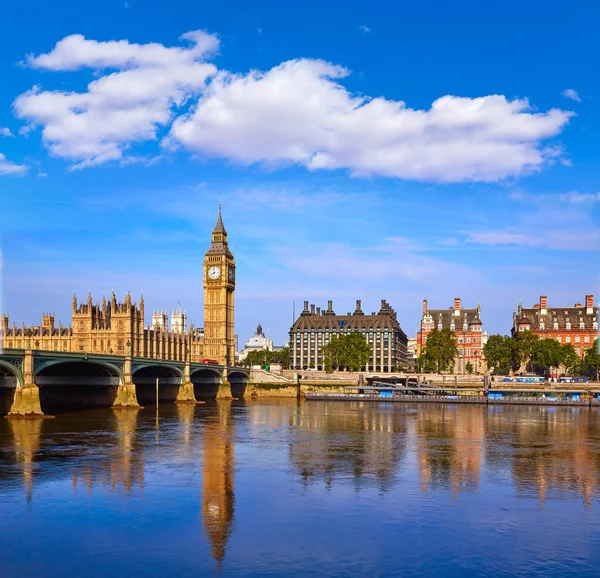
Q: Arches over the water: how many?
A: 5